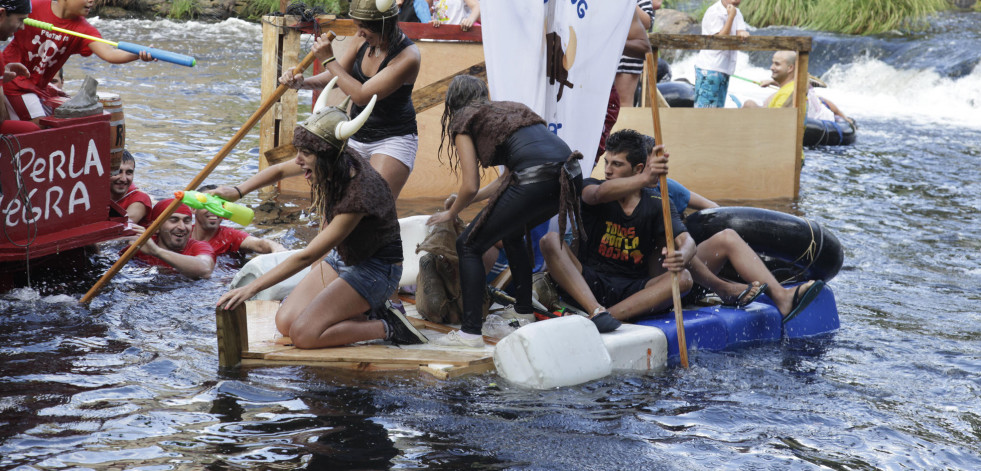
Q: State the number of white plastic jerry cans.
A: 4